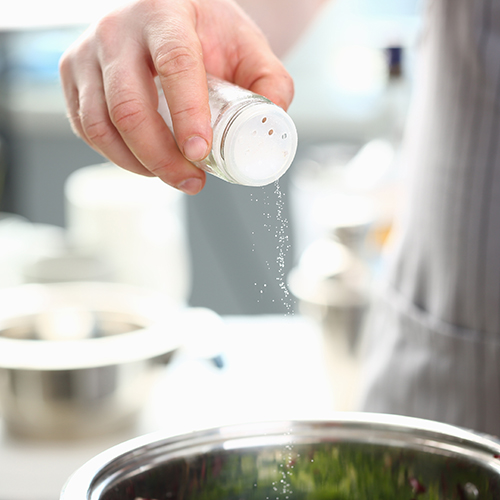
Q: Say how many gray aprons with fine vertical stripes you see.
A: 1